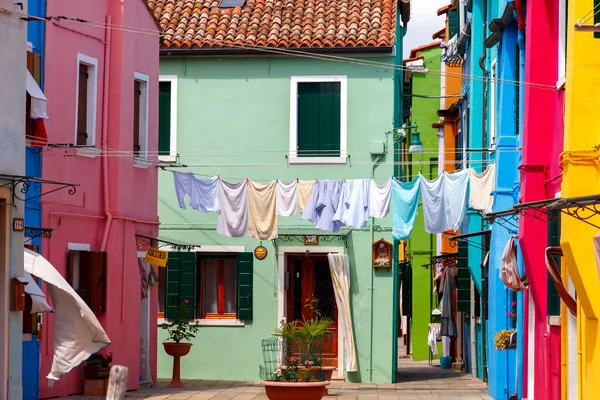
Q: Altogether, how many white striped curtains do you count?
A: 1